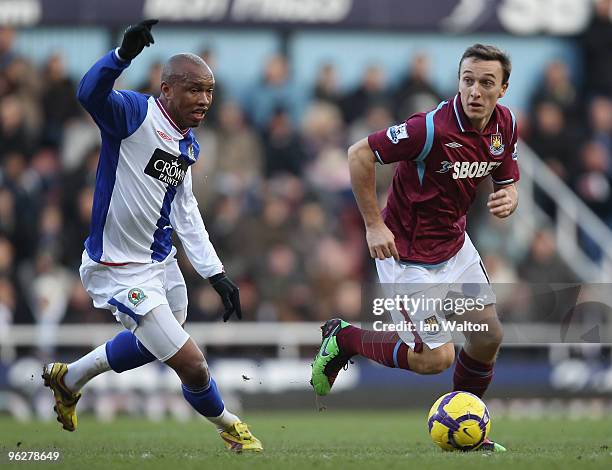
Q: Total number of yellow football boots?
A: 2